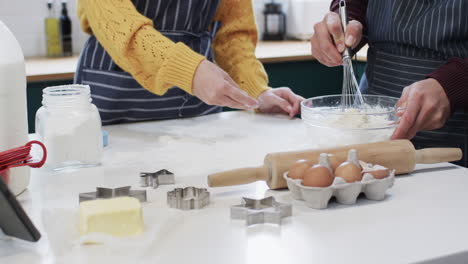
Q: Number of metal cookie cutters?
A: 4